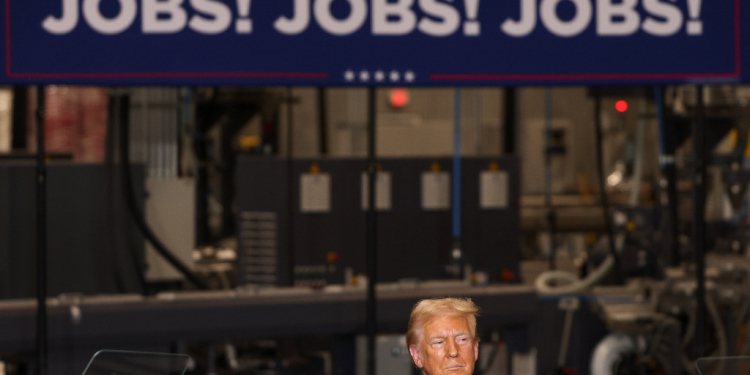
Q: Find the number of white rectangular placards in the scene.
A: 4